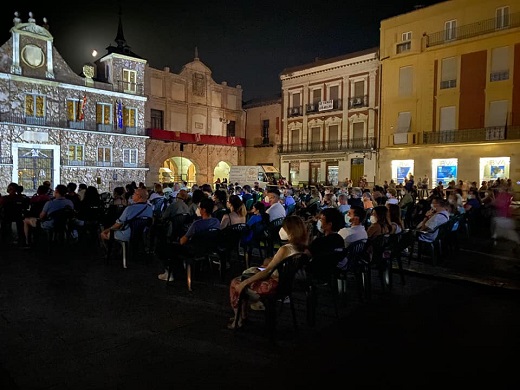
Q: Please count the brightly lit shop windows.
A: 3